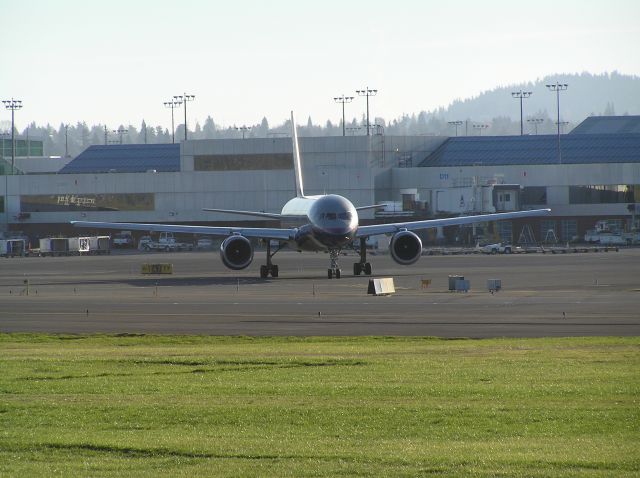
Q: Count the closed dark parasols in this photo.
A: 0